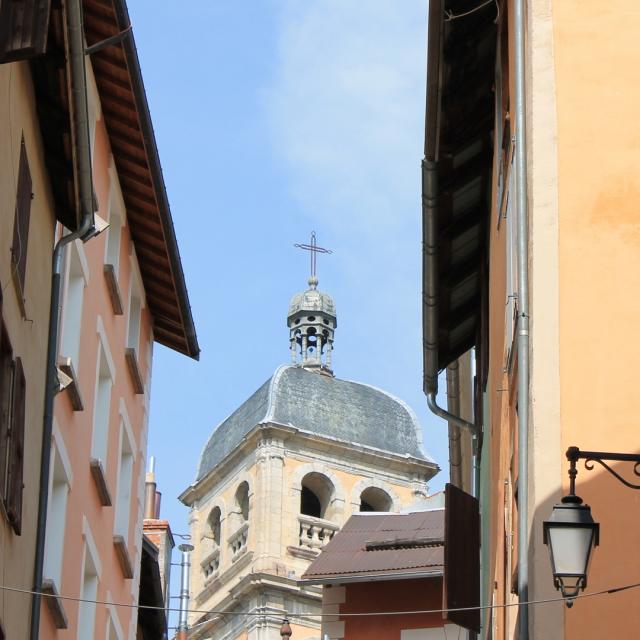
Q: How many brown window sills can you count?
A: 6